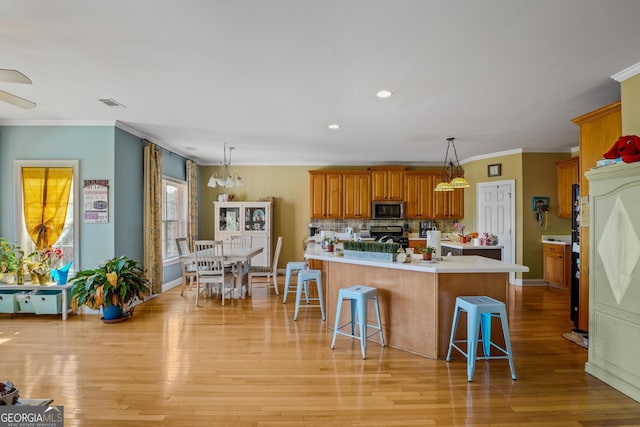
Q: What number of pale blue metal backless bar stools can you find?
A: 4